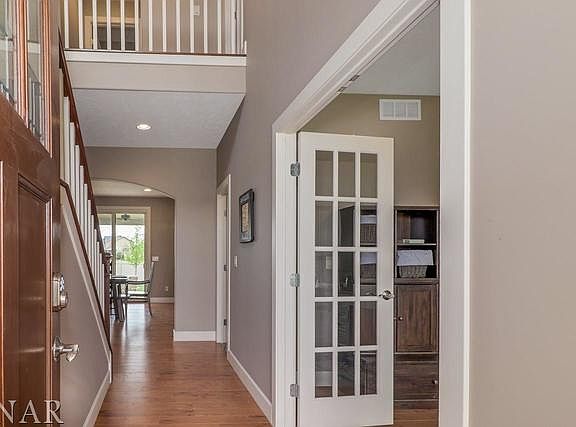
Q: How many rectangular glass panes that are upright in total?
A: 15